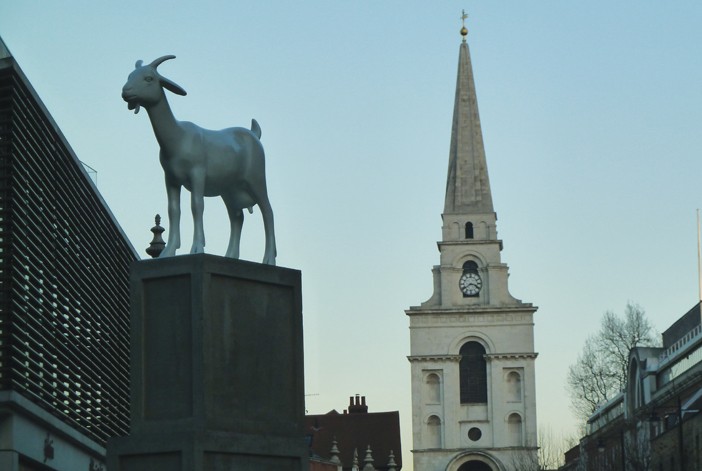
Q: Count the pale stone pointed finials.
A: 4